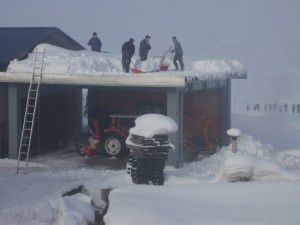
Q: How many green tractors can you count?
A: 0